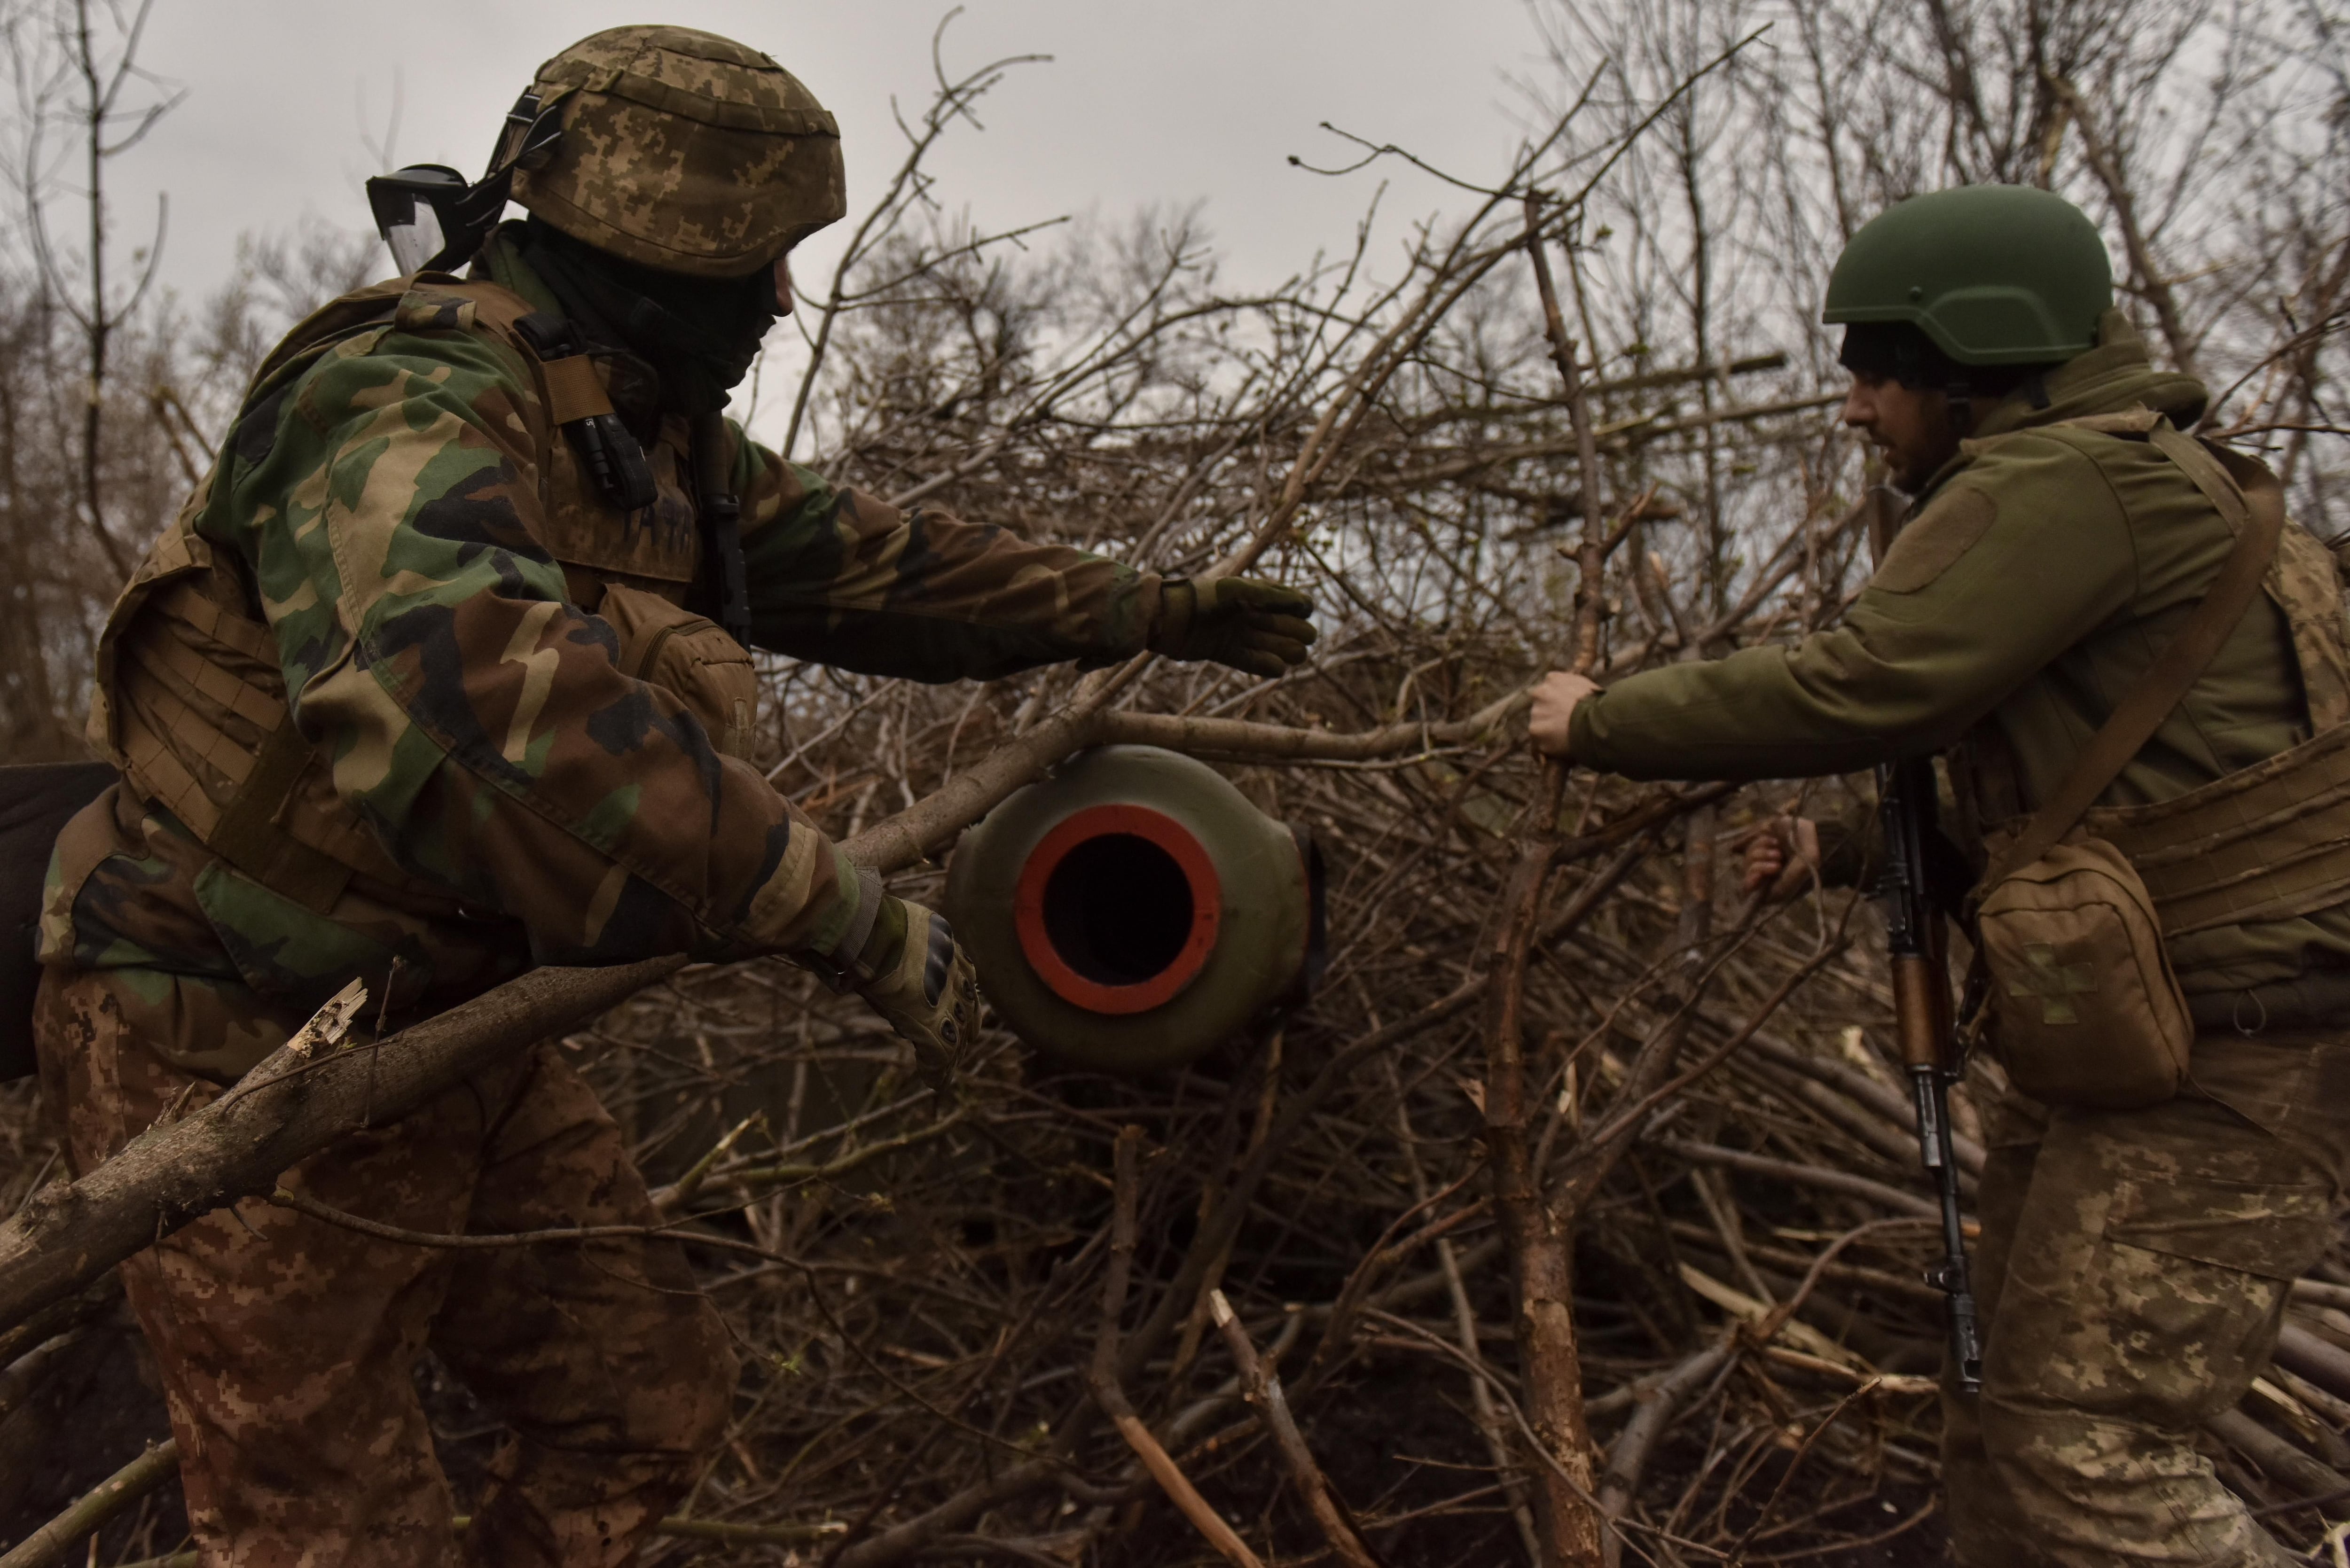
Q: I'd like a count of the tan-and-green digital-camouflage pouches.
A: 0